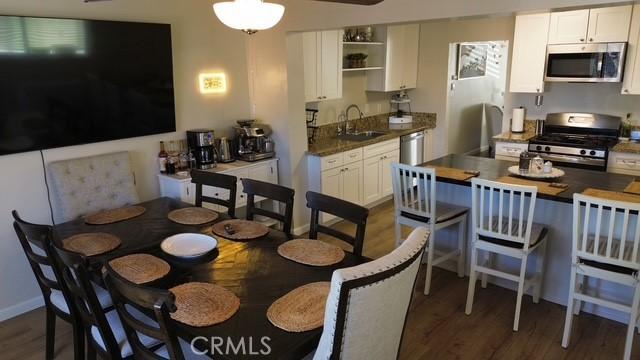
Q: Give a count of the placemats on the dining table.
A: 8